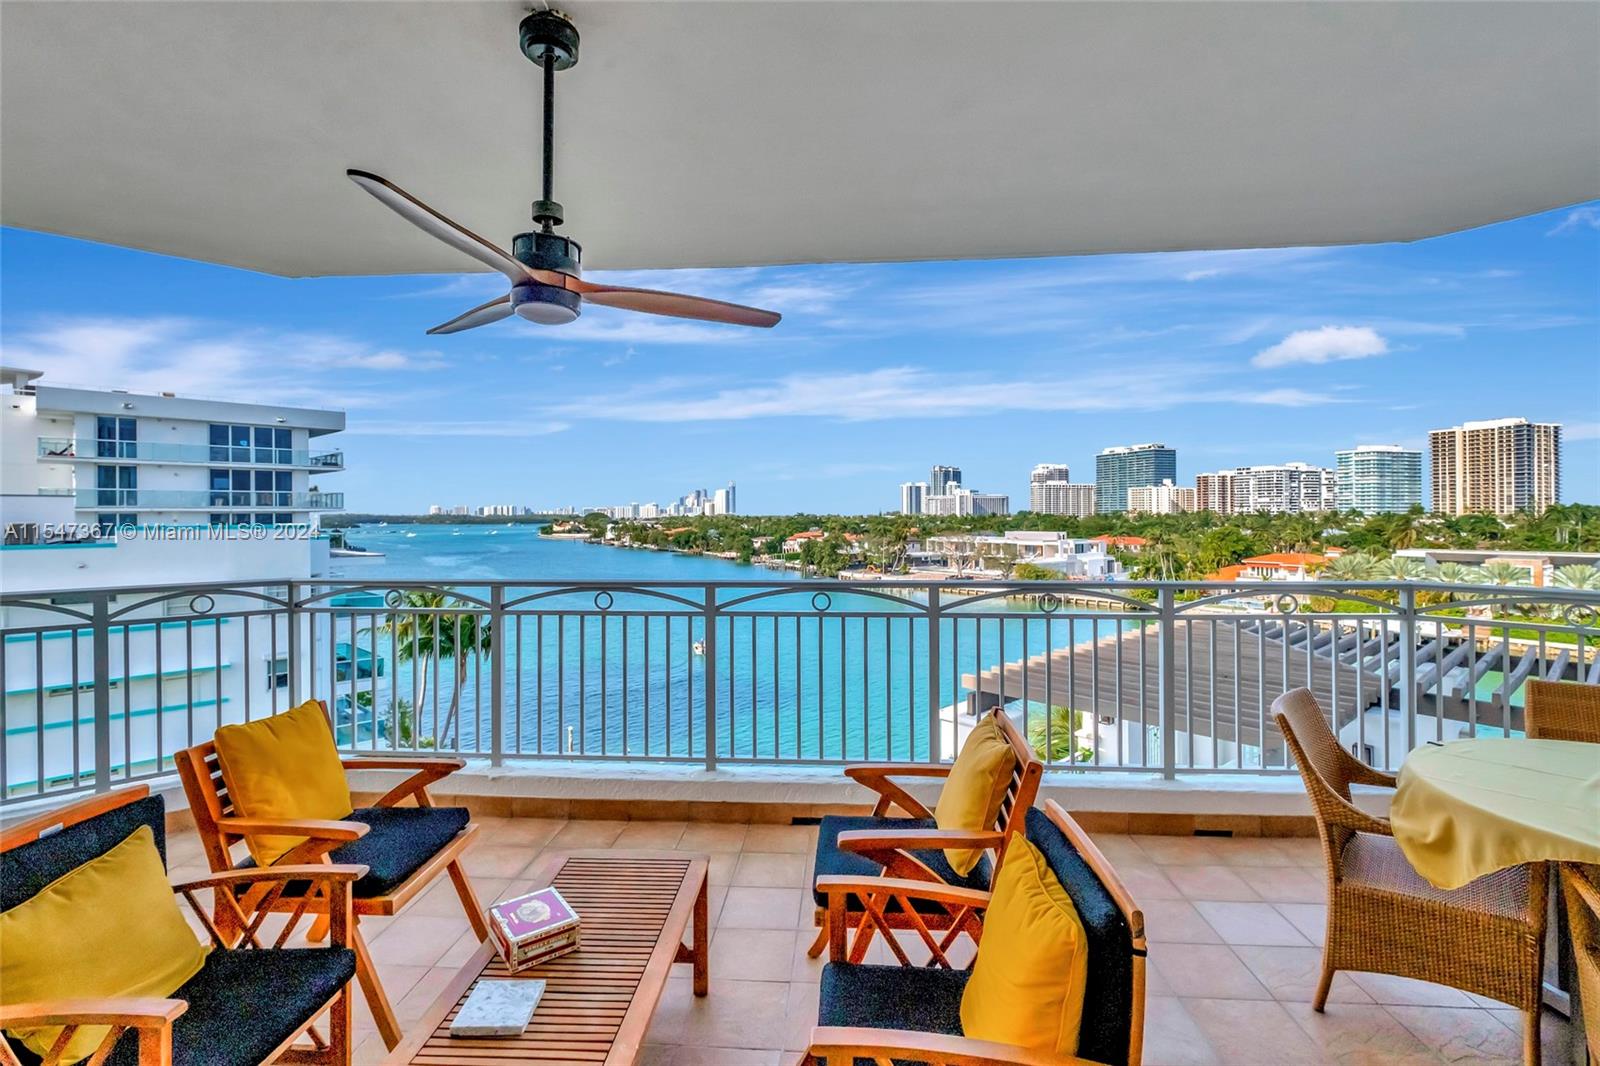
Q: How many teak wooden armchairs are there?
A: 4